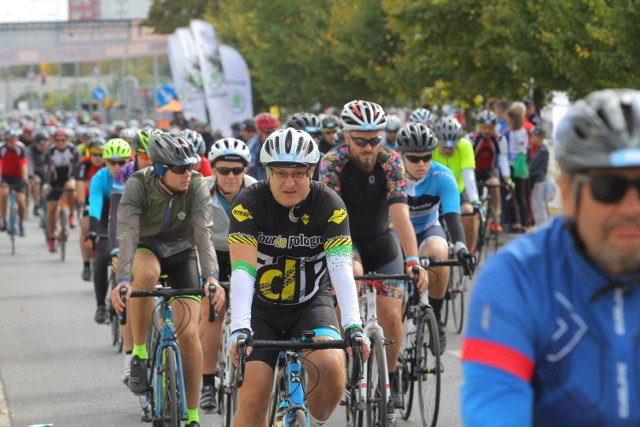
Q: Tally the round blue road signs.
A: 2